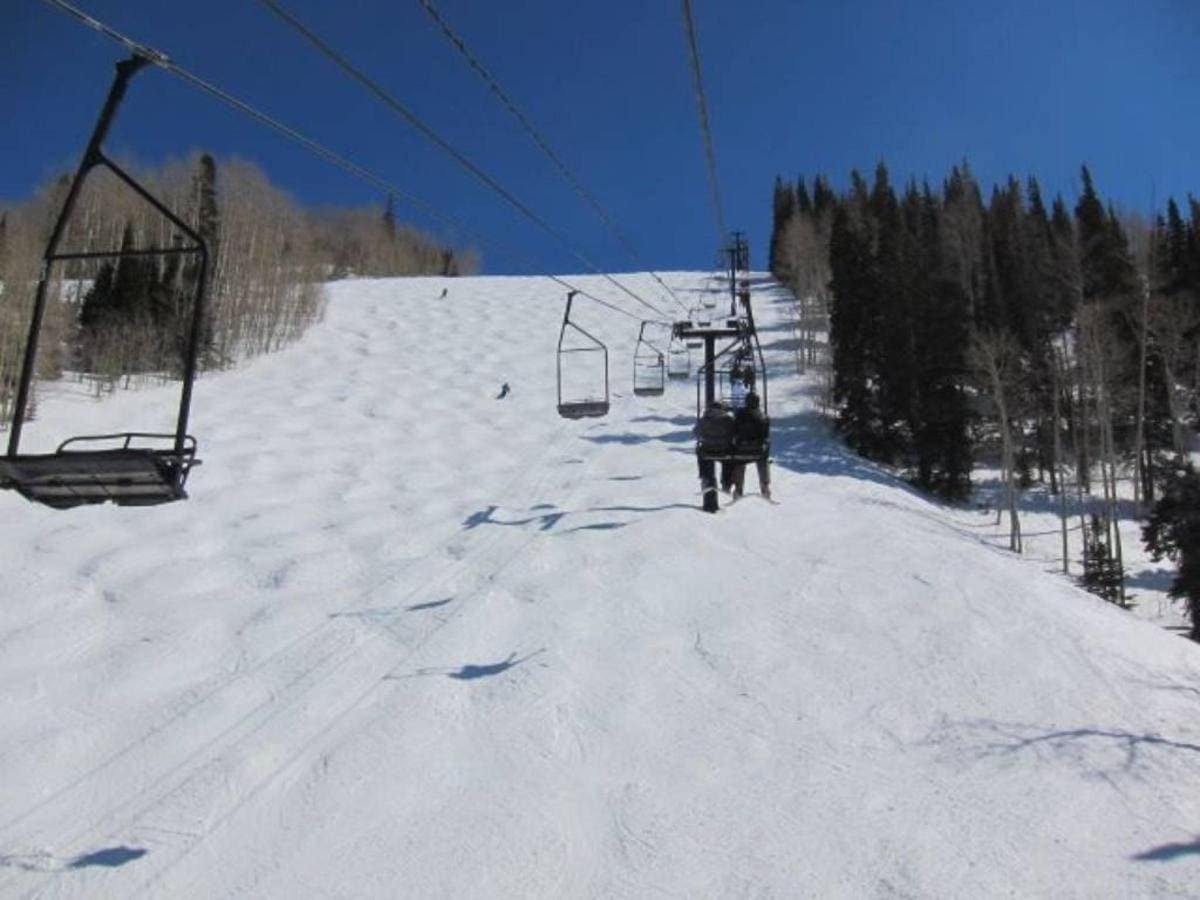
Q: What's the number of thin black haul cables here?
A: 4